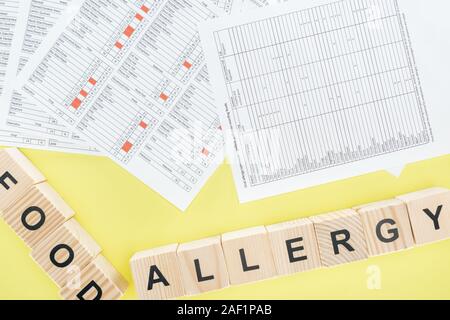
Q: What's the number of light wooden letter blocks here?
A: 11